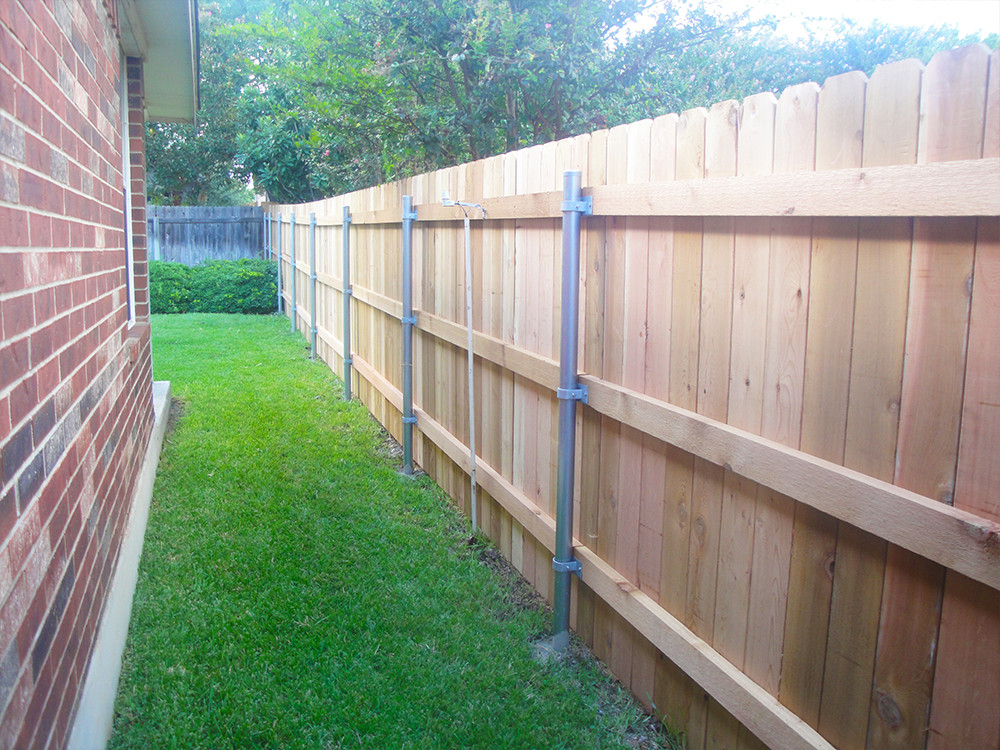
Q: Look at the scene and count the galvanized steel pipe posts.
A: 8